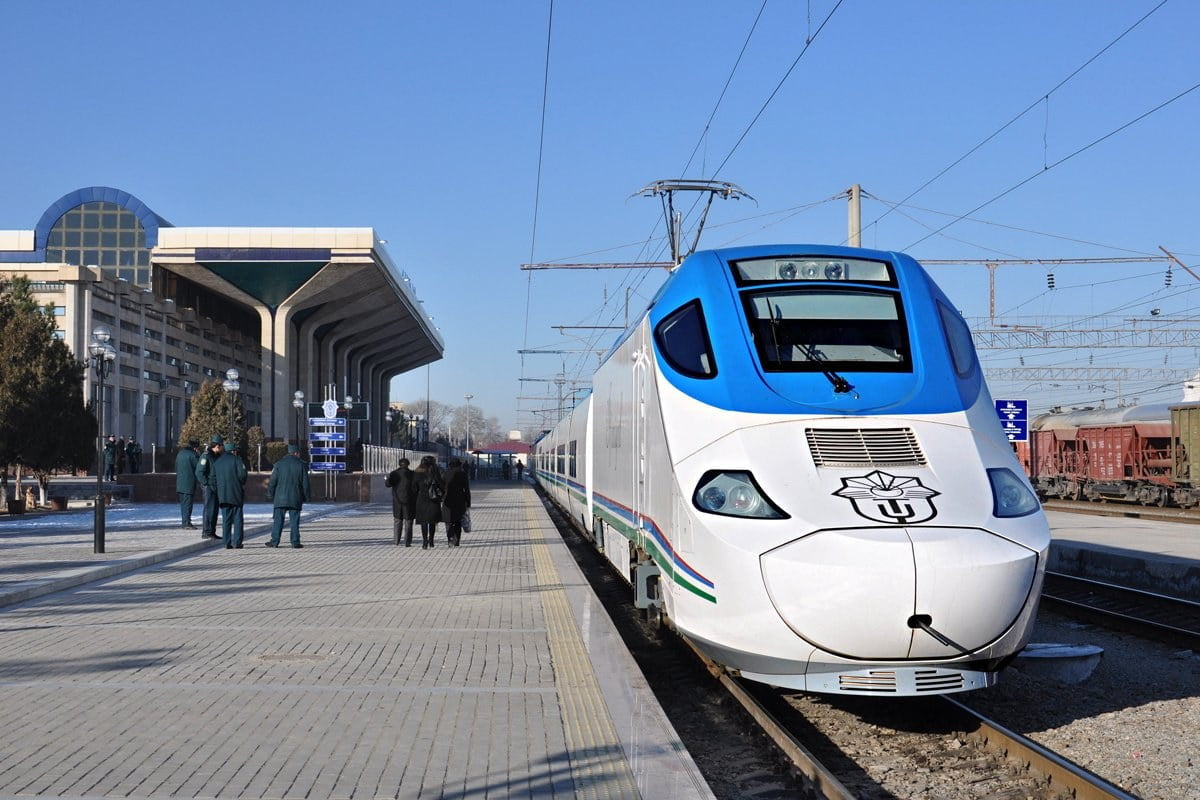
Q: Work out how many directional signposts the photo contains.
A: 2